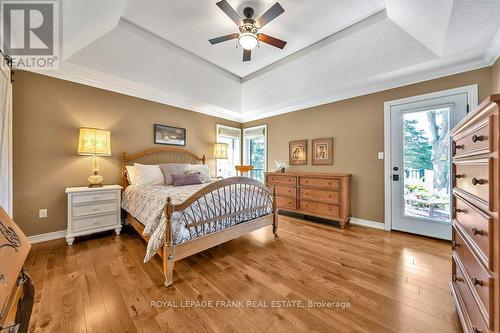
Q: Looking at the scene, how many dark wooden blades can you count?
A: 5